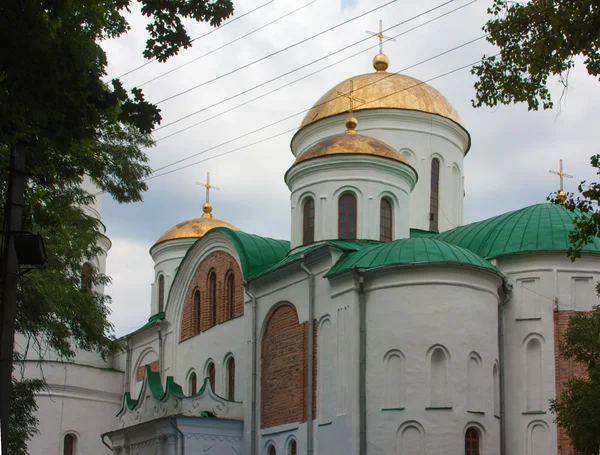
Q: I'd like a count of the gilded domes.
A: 3